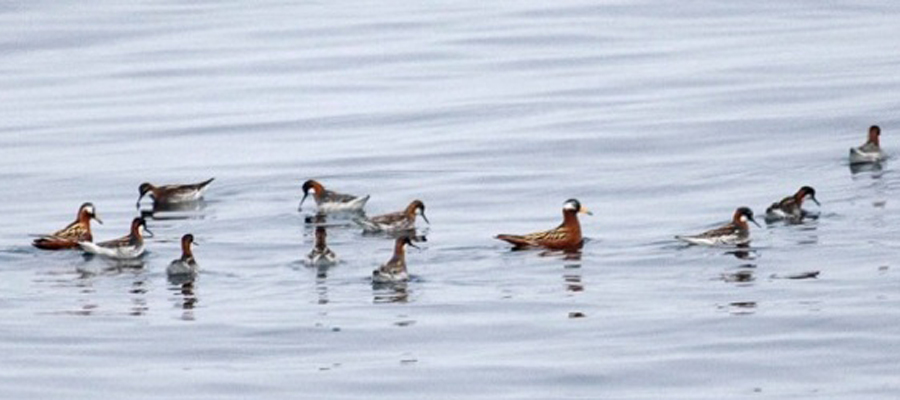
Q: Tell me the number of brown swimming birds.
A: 12